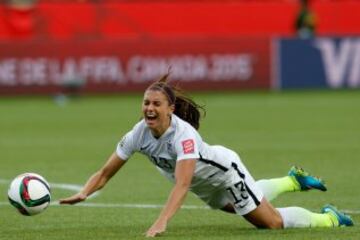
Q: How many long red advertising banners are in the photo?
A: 1